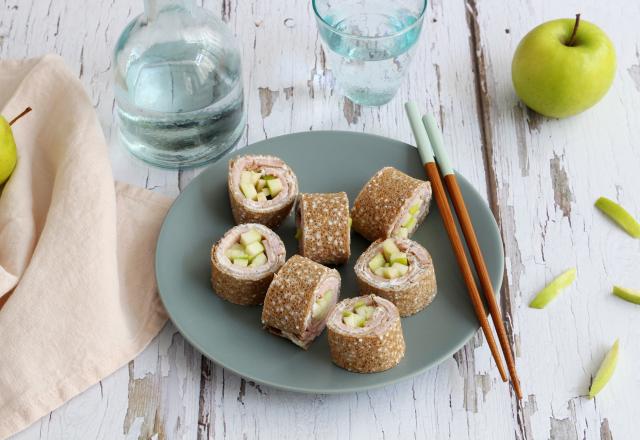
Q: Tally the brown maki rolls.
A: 7